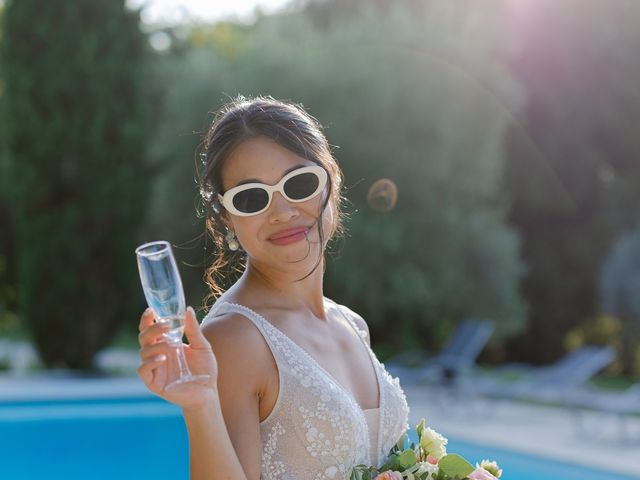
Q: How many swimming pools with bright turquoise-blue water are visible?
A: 1